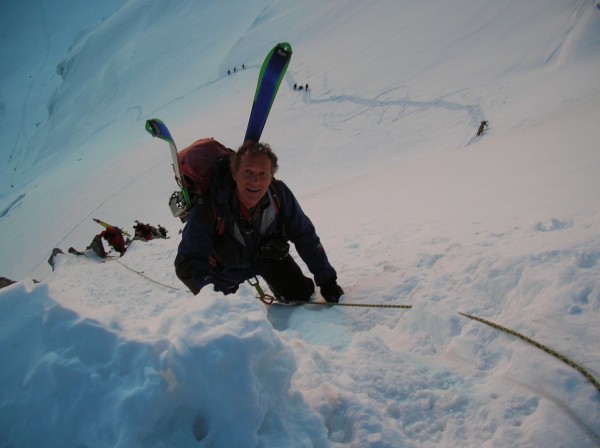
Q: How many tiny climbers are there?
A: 7